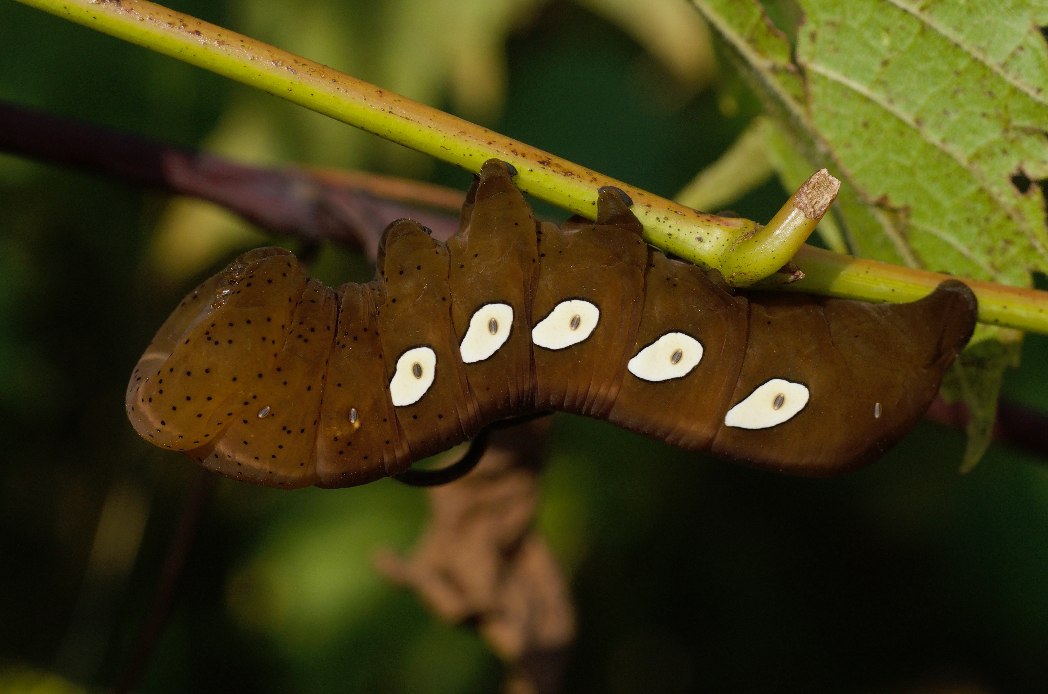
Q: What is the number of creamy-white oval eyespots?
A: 5